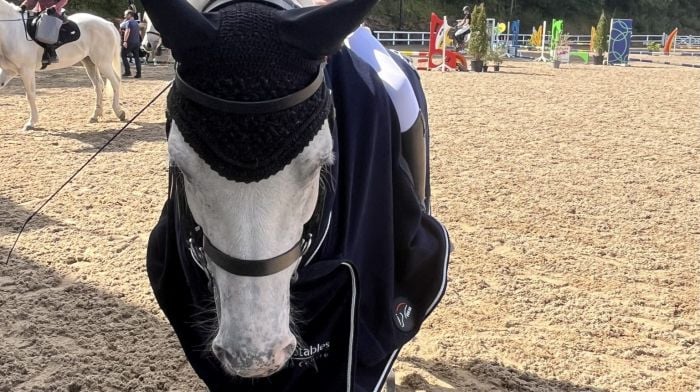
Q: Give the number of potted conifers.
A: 2